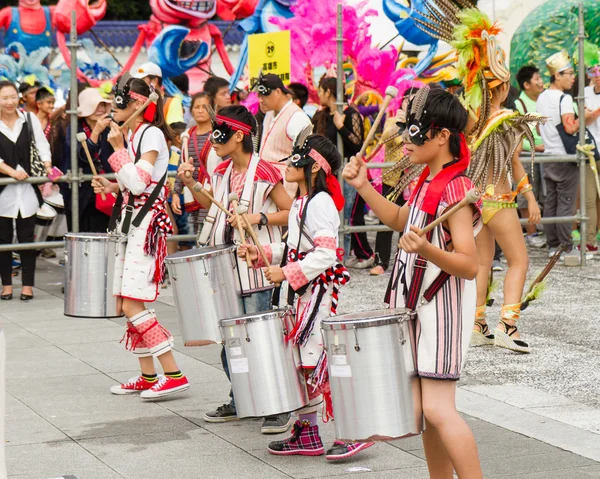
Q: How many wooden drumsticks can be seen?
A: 8